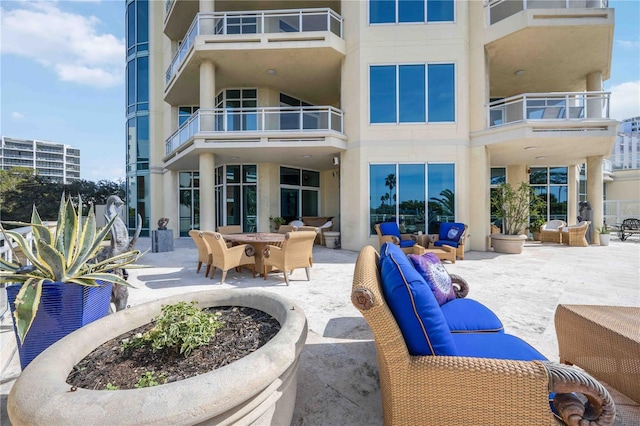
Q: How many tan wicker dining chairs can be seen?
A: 6